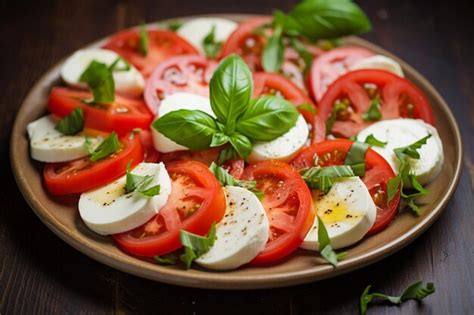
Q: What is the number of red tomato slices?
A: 11